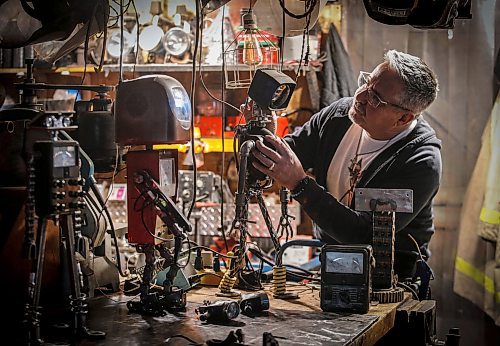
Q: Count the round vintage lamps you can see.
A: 3